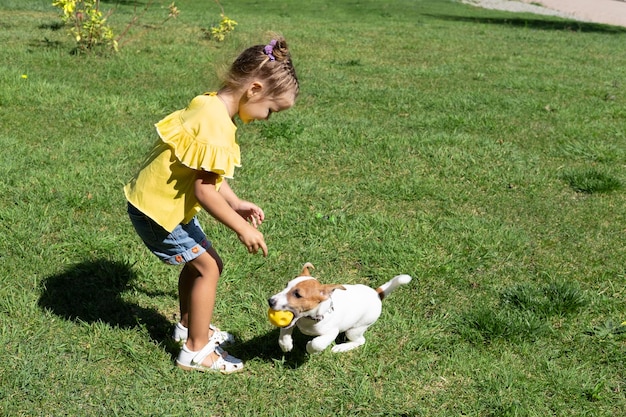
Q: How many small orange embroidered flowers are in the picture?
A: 2